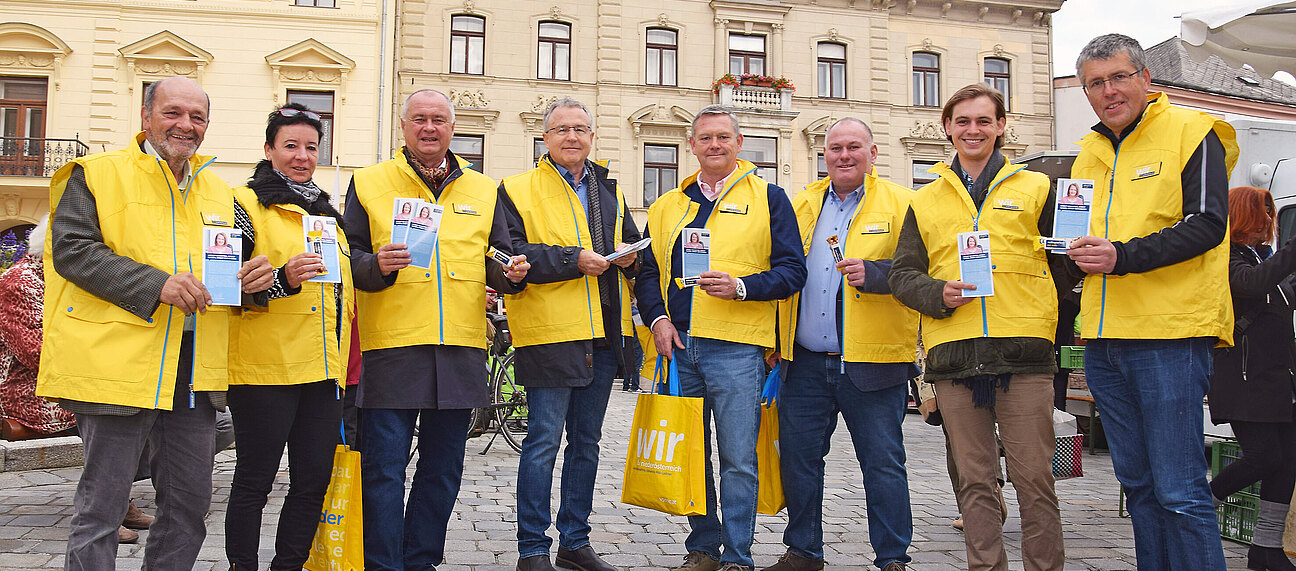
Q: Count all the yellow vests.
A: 8